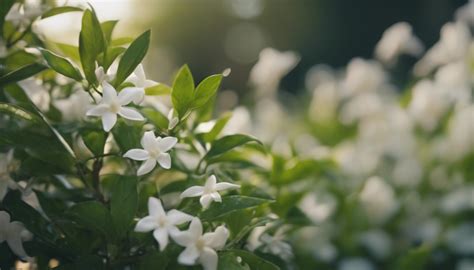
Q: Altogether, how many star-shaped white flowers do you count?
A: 5